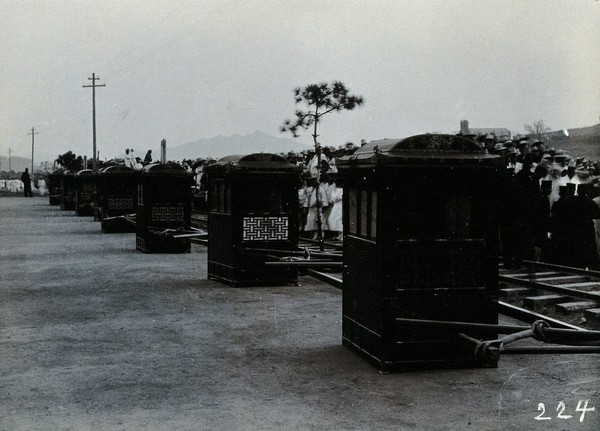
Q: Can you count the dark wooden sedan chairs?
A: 8